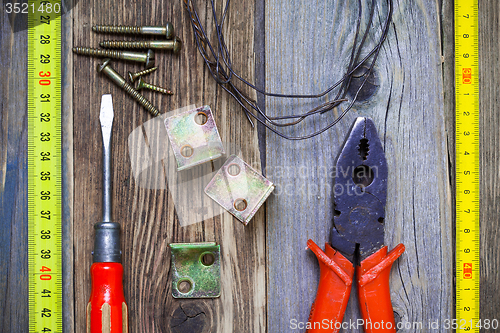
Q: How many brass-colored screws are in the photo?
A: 6